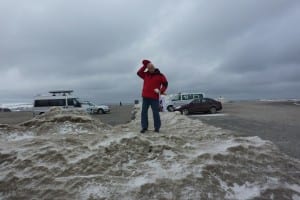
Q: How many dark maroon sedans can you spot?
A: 1